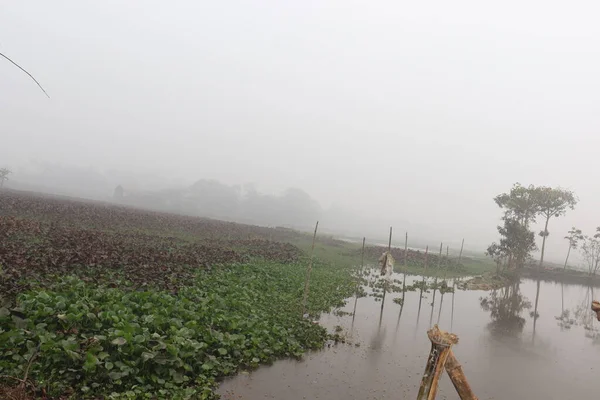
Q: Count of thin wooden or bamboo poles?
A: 8